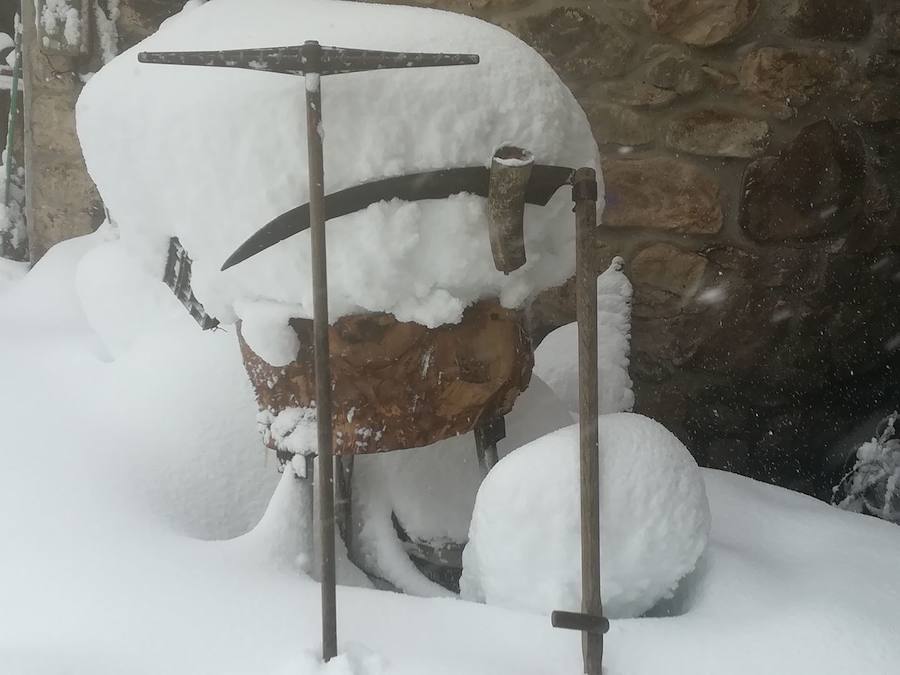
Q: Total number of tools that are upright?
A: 2